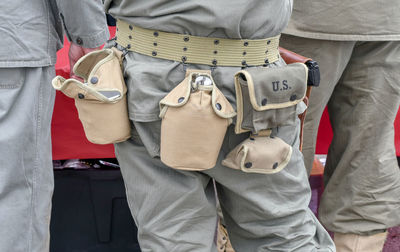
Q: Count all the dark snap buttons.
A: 8